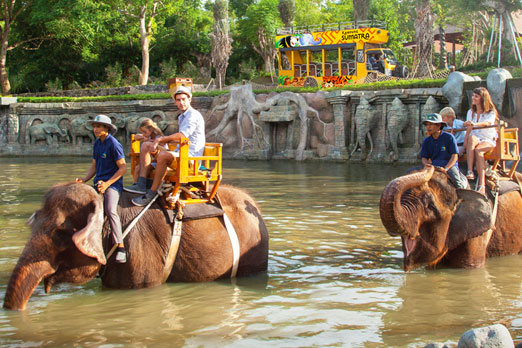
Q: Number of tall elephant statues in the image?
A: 3